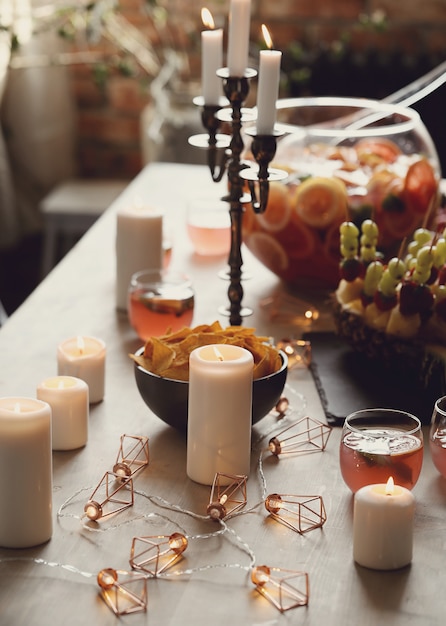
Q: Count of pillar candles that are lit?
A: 6